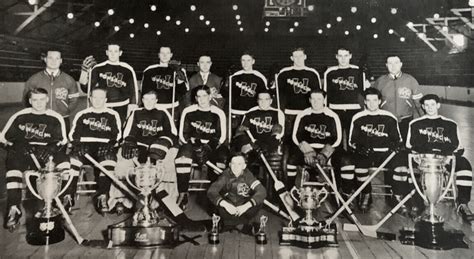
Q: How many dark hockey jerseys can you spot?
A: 13